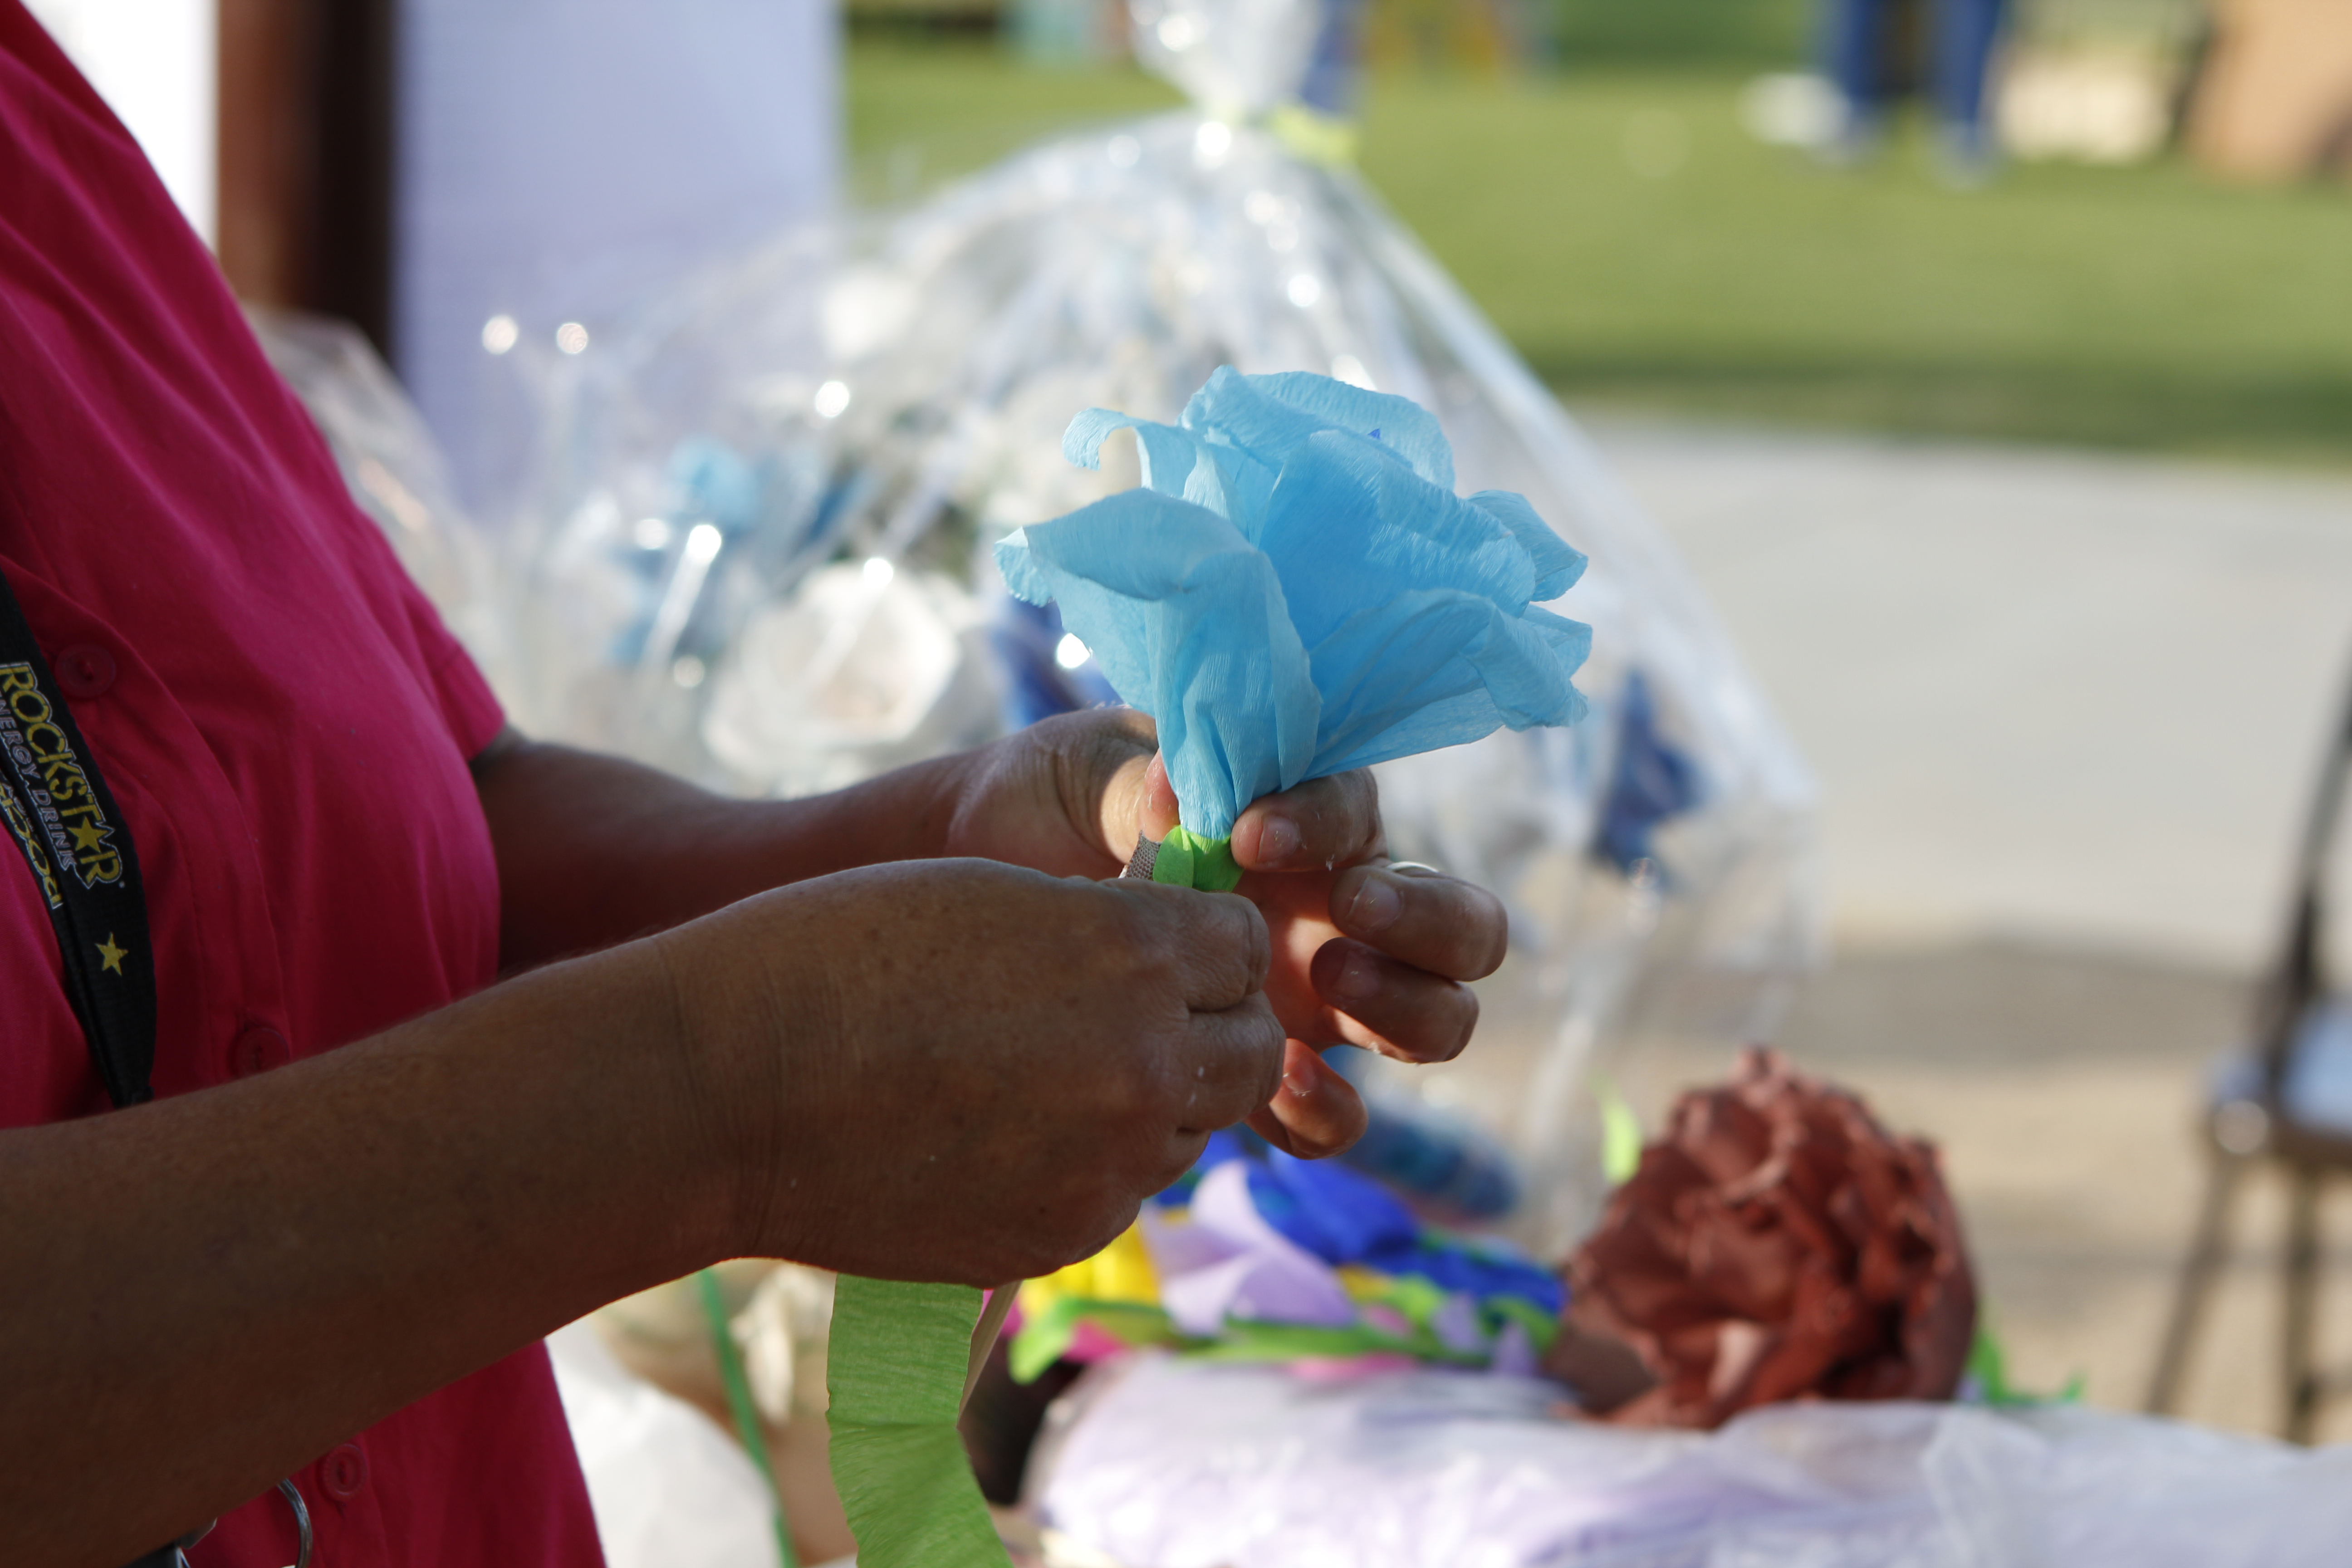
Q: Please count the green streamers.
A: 1